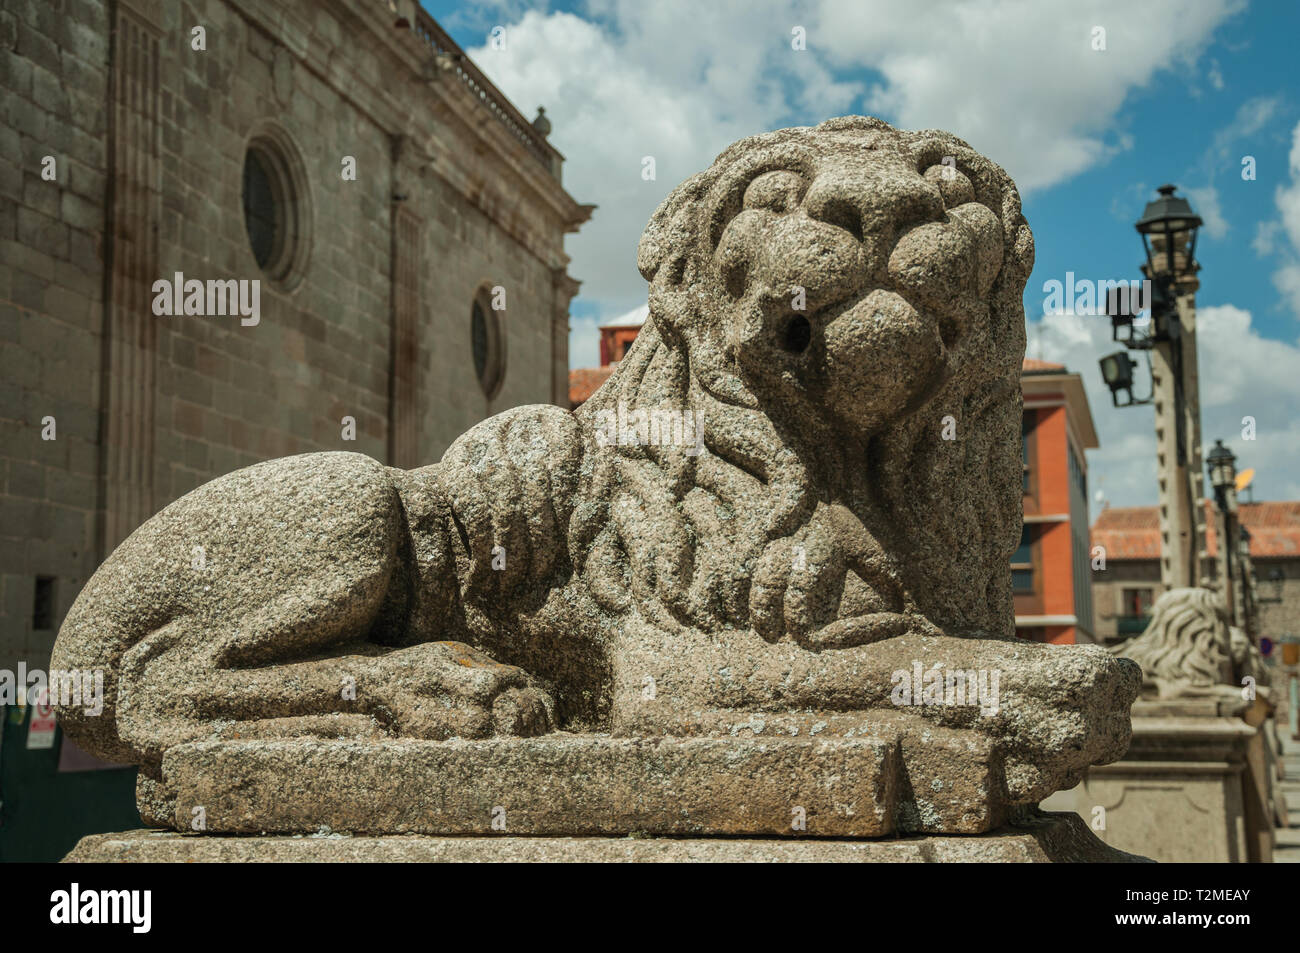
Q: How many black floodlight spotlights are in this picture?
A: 2